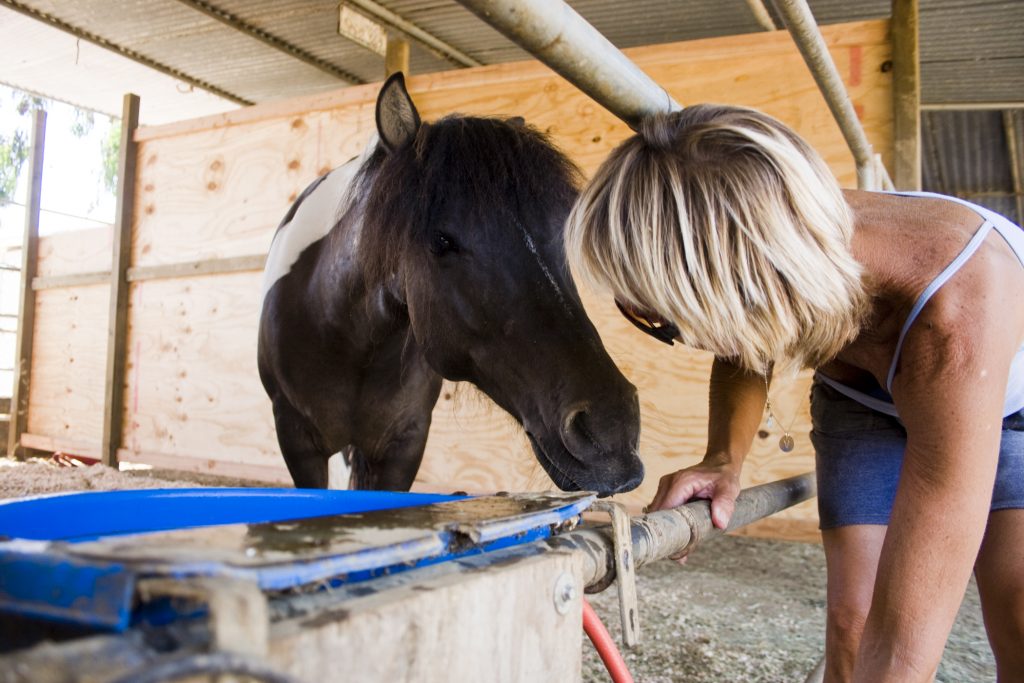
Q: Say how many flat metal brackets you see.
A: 2